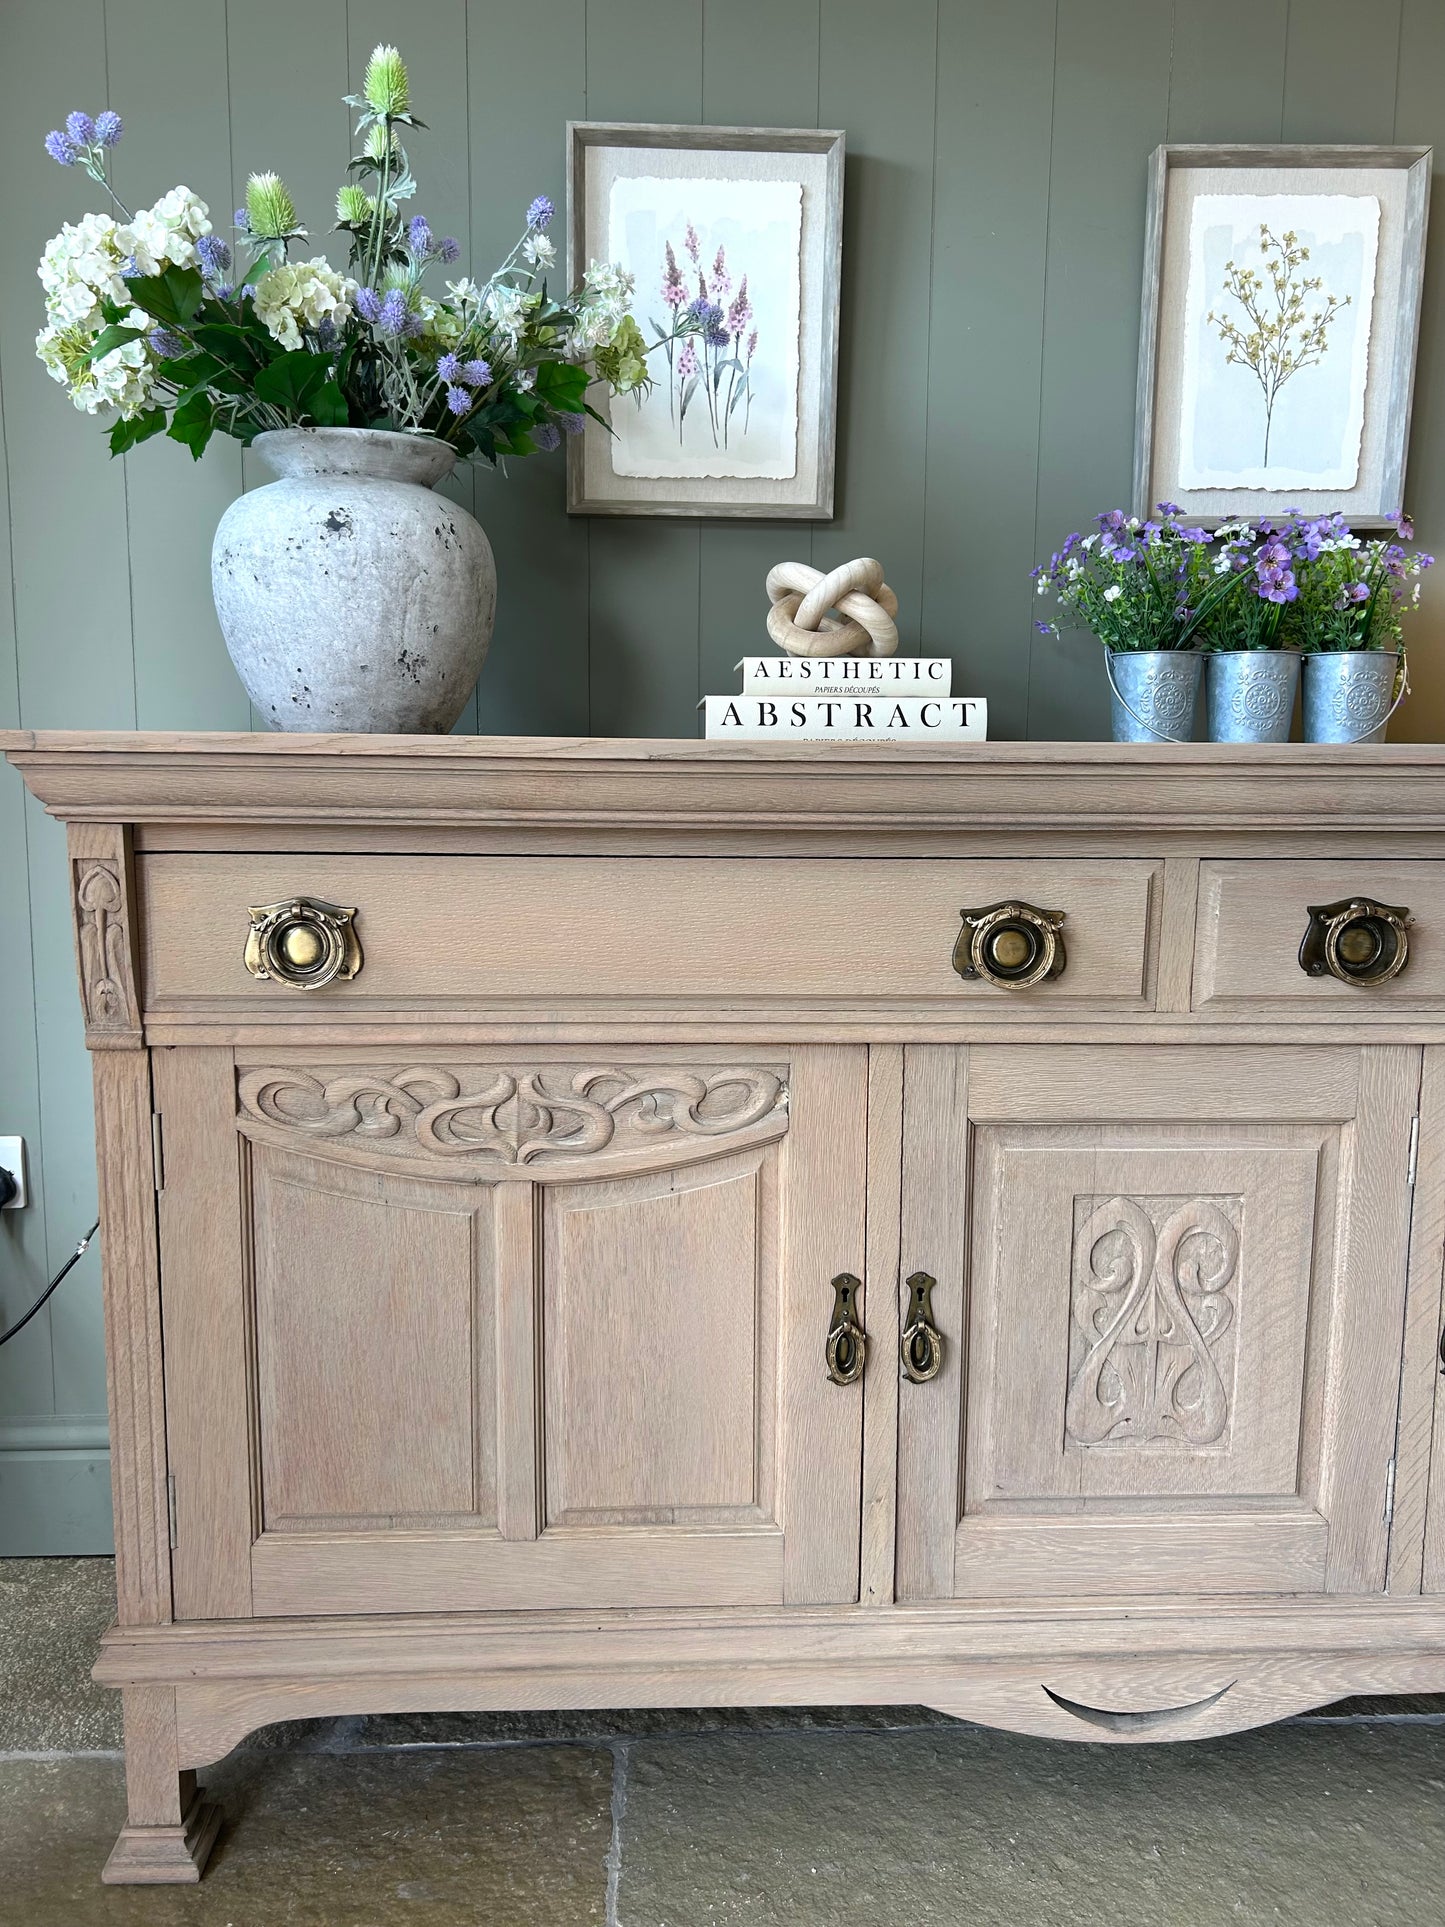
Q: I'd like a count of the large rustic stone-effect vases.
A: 1